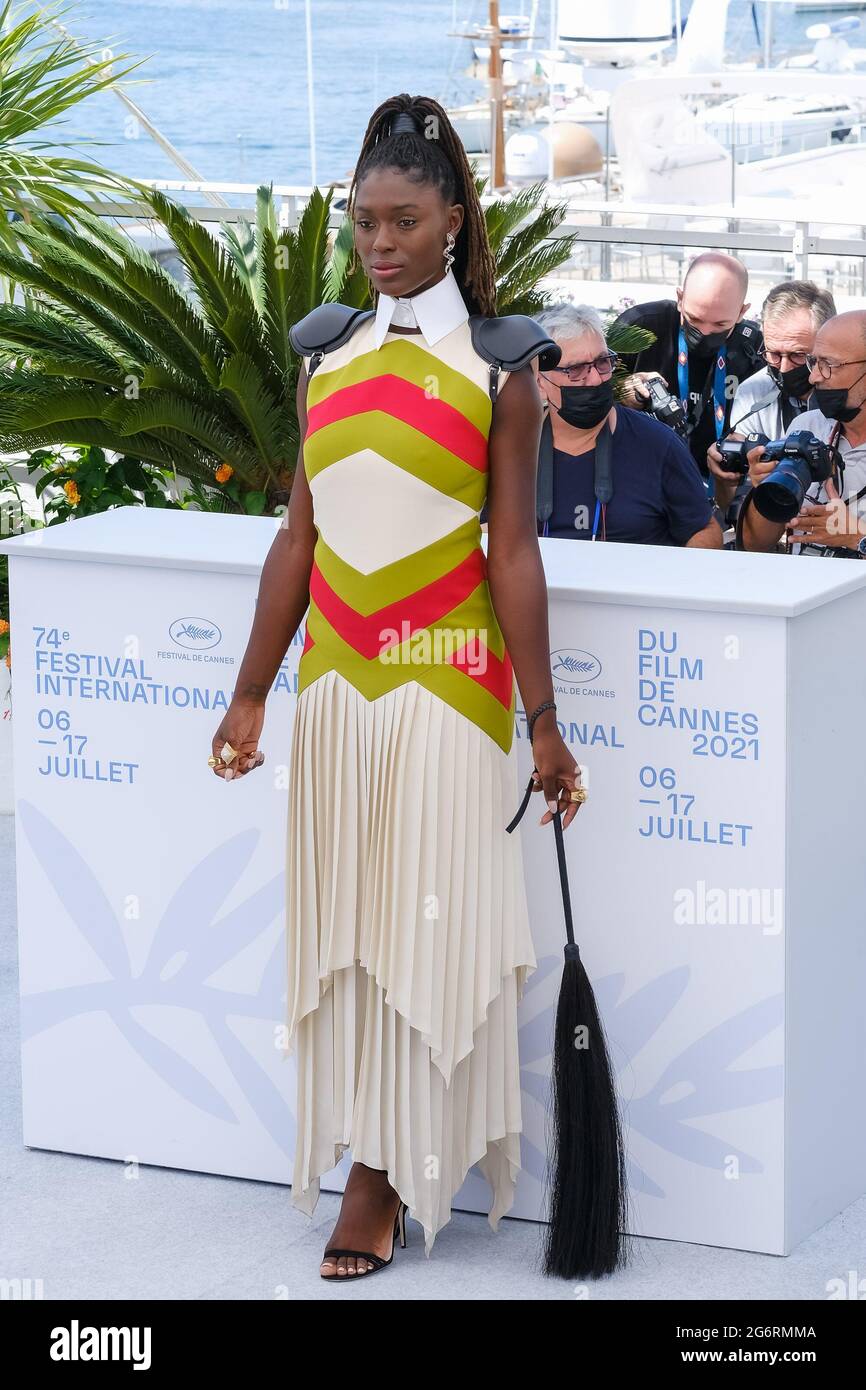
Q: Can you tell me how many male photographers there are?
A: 4